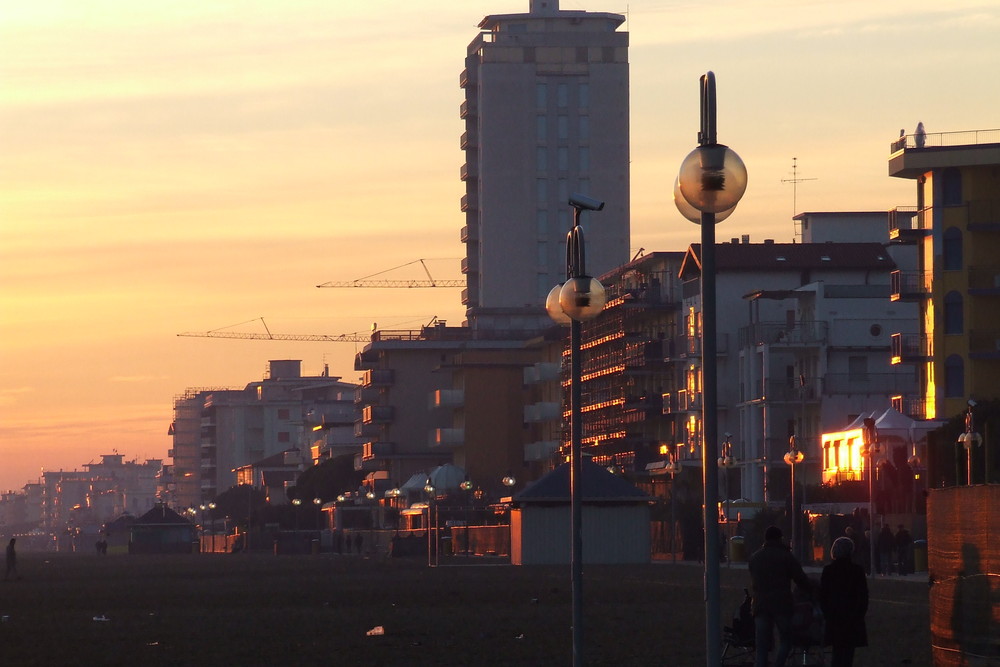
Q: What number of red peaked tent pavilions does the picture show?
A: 0